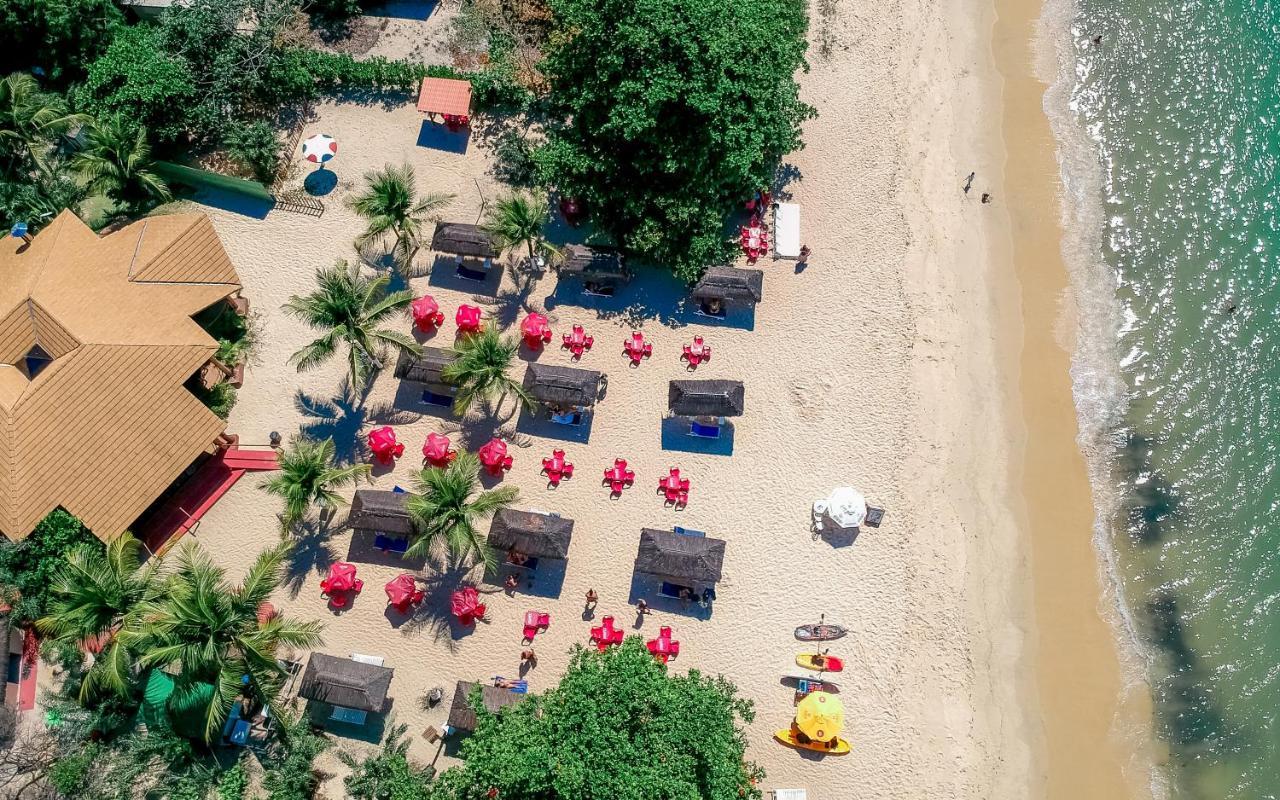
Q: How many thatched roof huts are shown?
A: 11